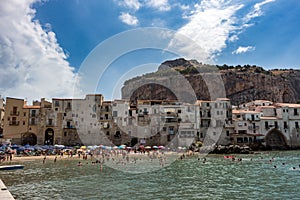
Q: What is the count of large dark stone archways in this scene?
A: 3